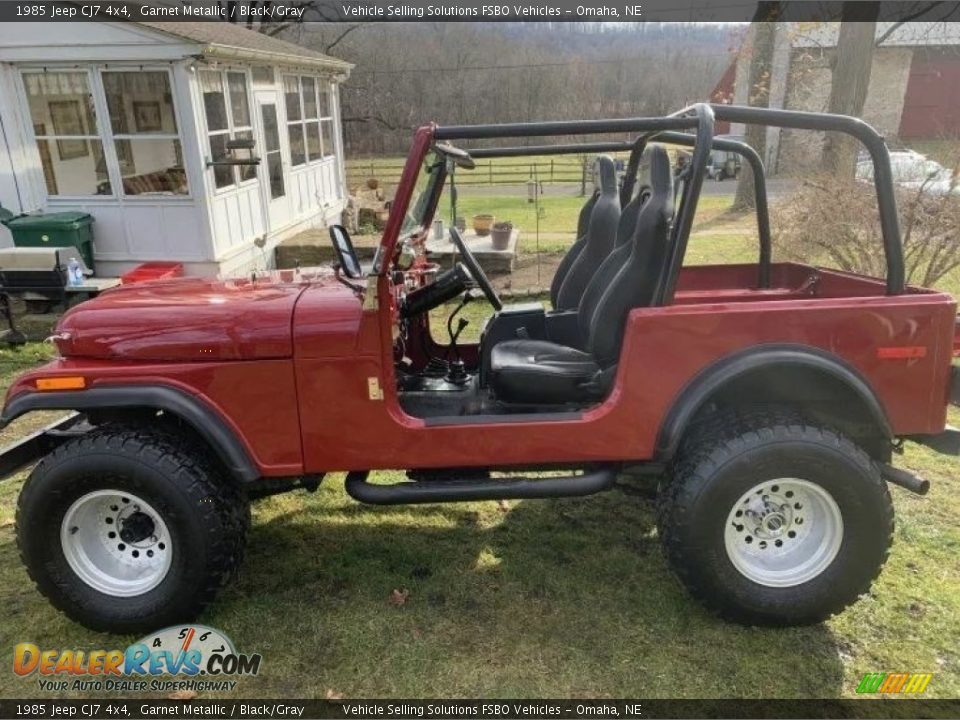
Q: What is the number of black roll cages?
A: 1